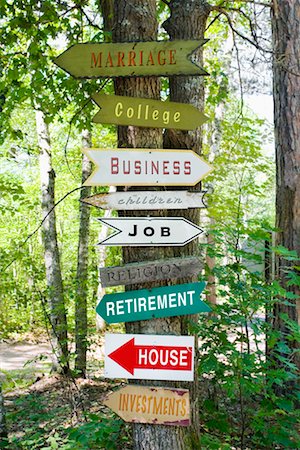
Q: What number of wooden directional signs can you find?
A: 9